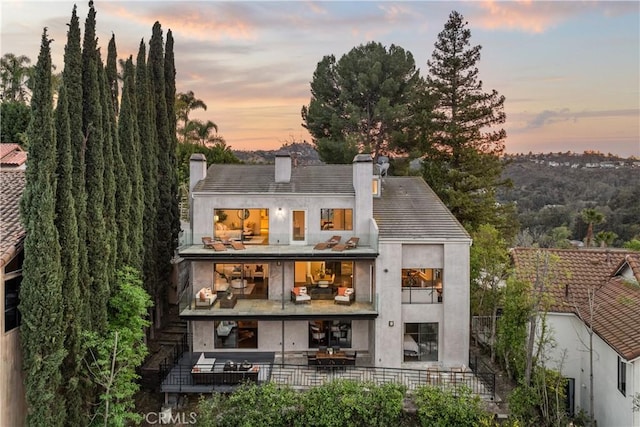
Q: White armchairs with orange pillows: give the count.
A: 2